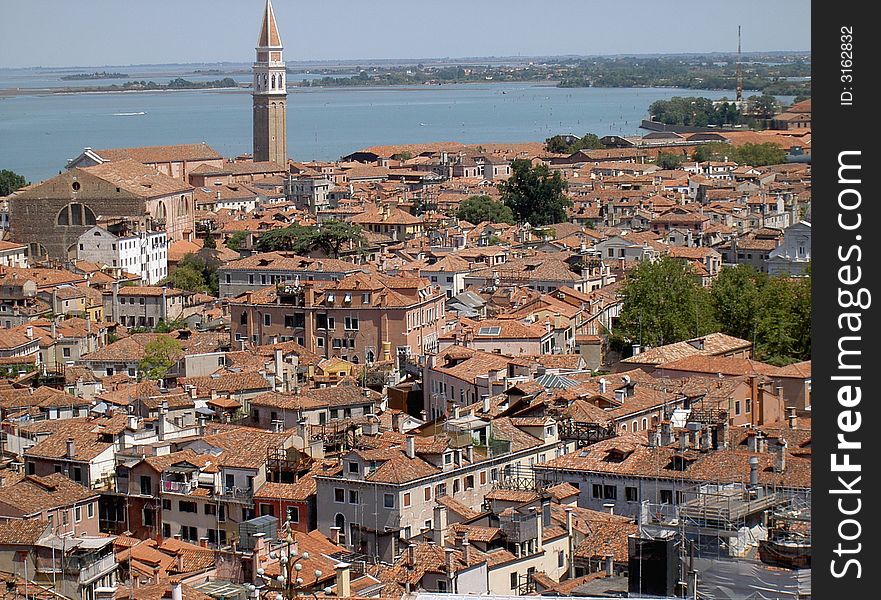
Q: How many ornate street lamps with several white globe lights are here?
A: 1